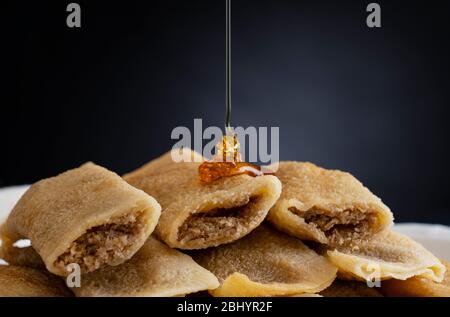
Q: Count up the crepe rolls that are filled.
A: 3